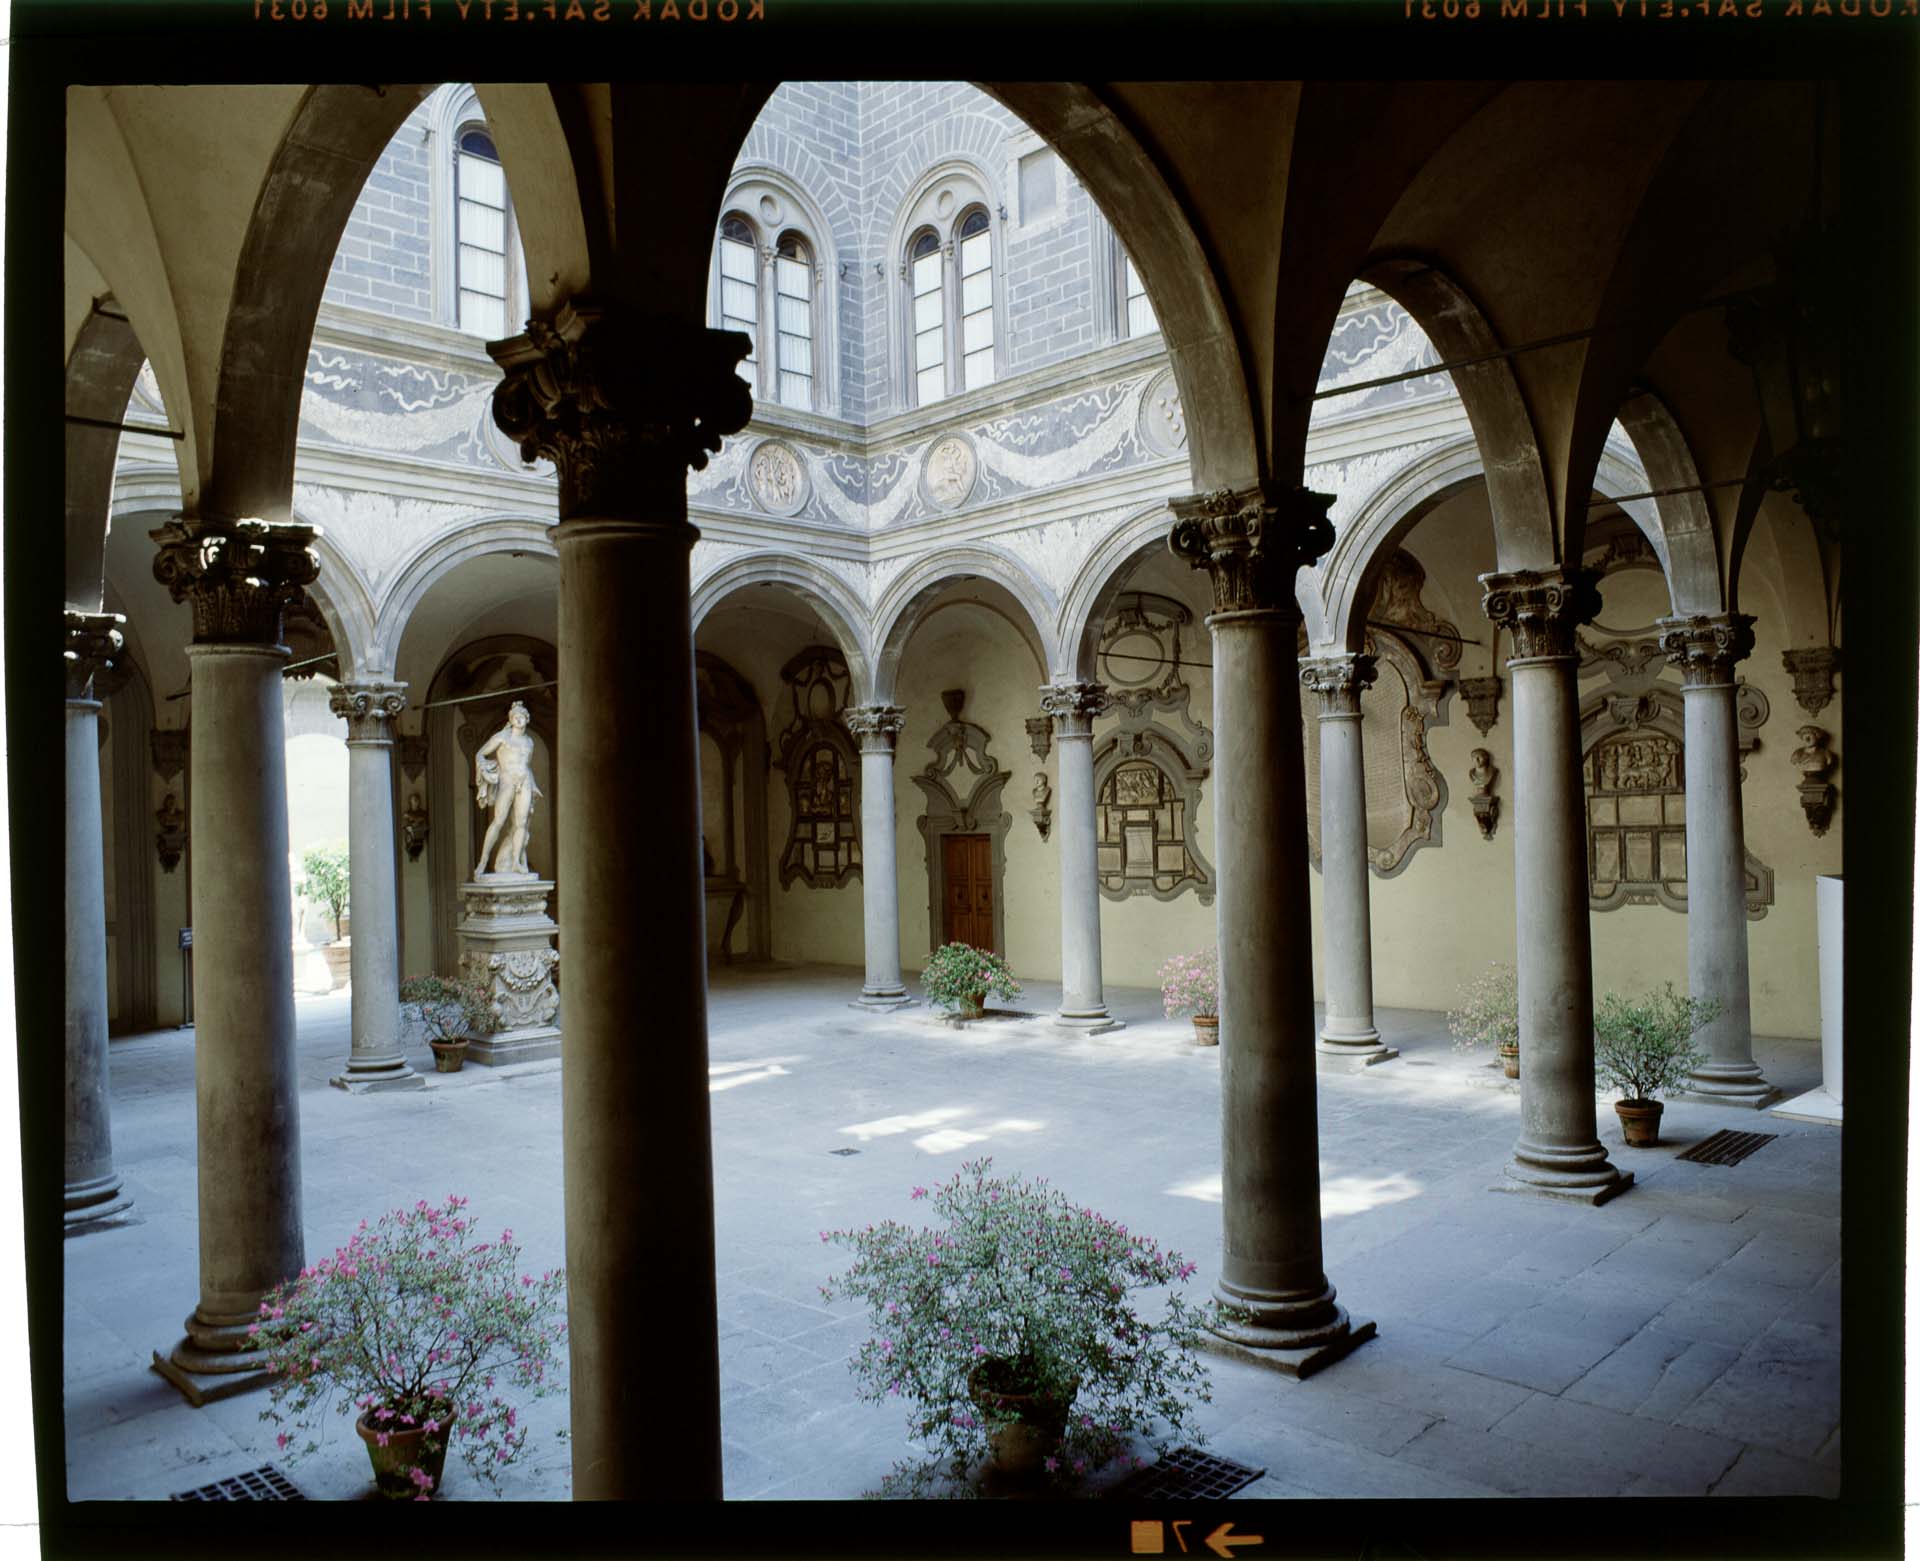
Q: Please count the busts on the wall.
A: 5